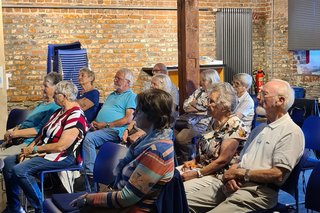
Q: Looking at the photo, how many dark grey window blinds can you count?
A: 1